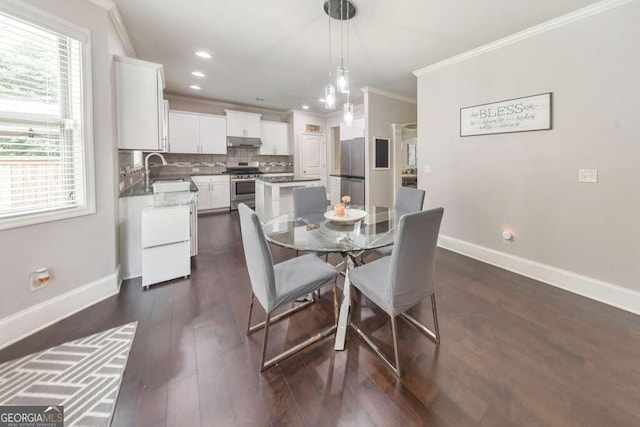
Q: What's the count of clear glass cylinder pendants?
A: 3